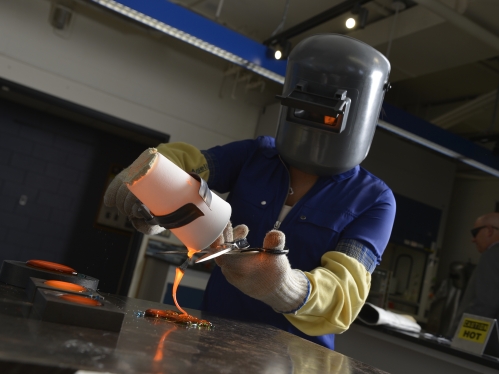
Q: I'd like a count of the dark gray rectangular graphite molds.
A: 3